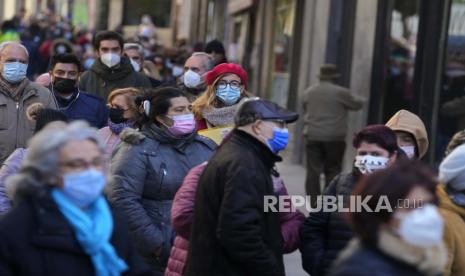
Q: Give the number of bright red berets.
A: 1